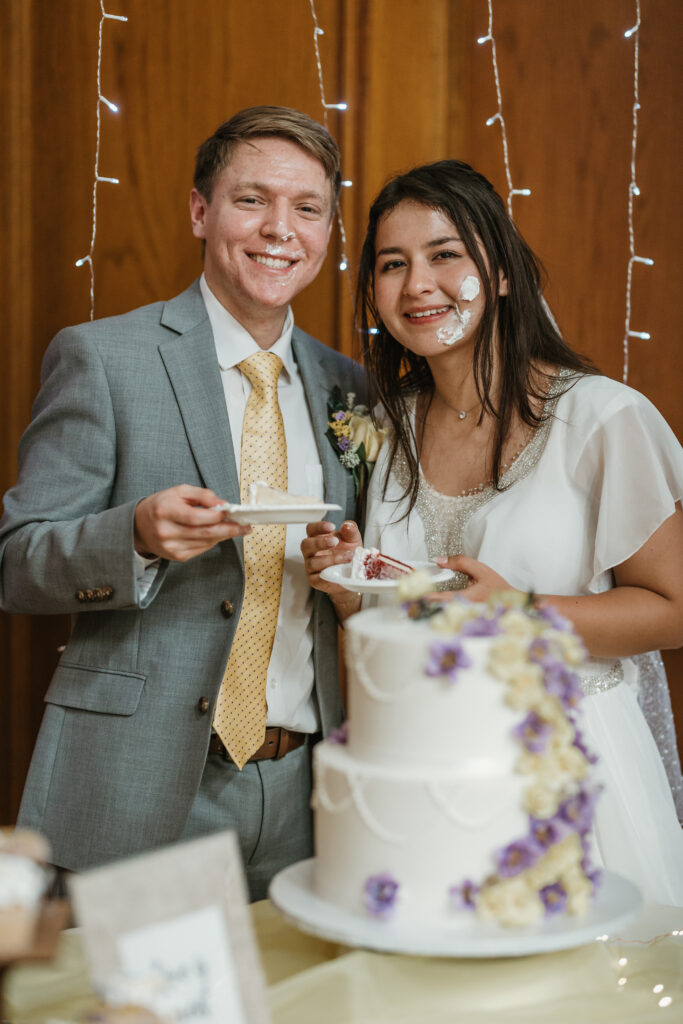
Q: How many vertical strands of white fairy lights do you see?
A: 4